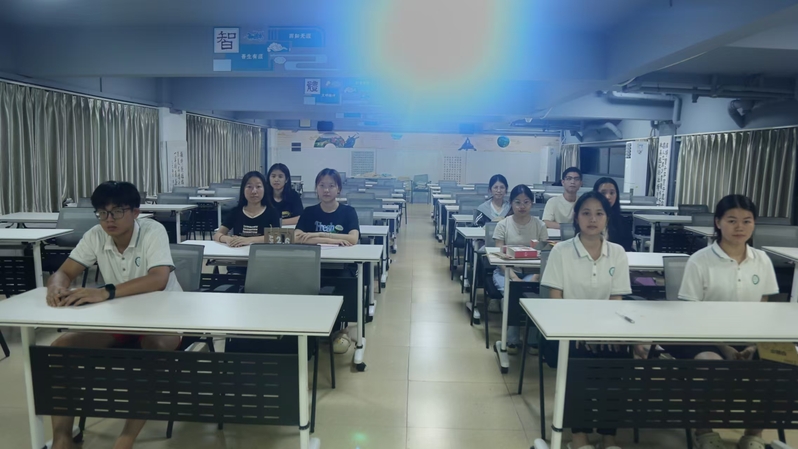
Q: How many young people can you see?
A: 10